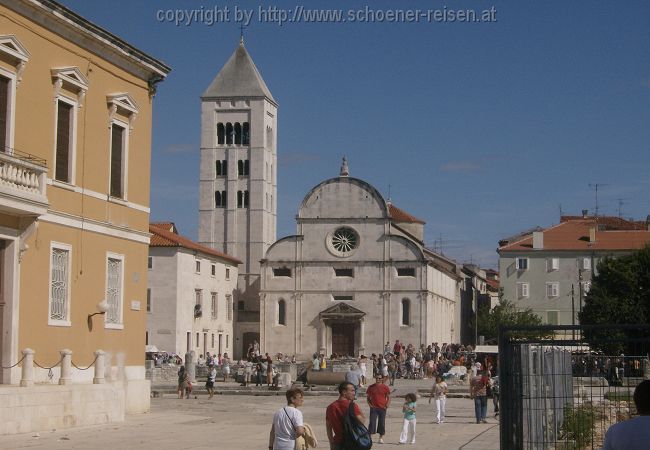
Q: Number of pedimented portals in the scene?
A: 1